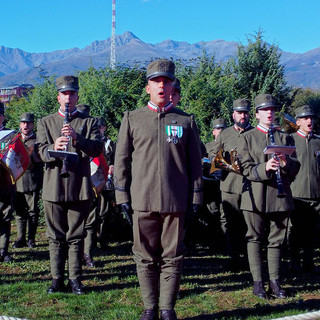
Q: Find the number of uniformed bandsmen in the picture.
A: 11